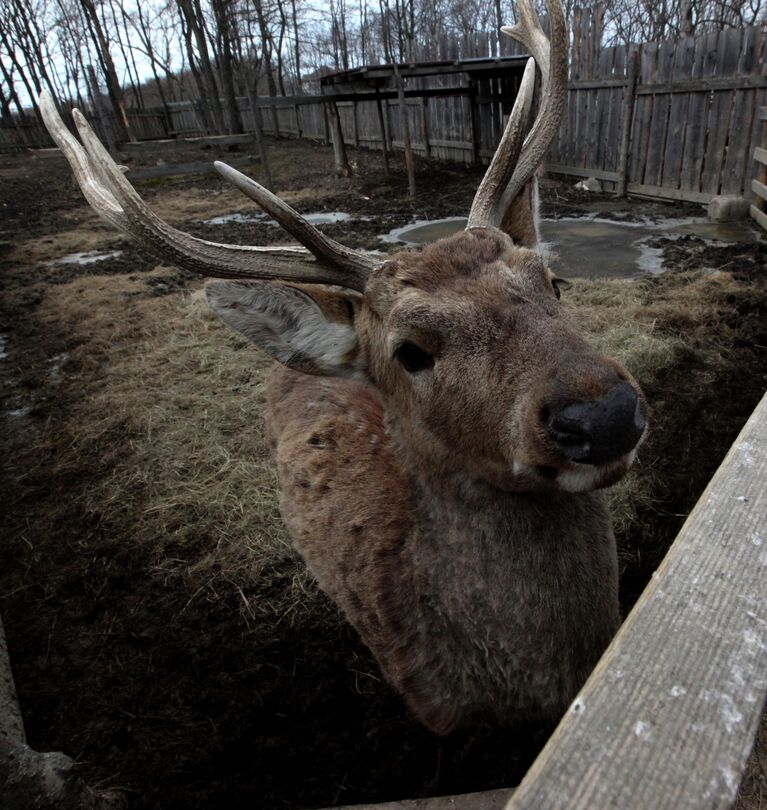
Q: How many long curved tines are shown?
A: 6